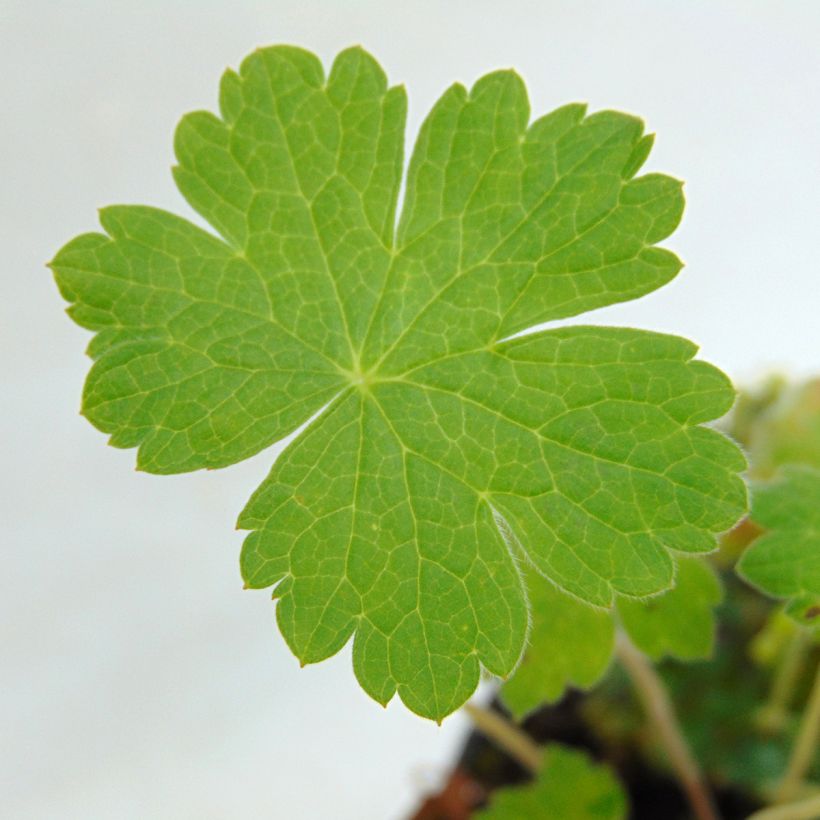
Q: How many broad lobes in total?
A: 5